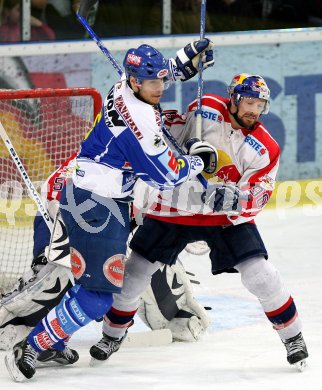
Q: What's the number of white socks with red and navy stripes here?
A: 2